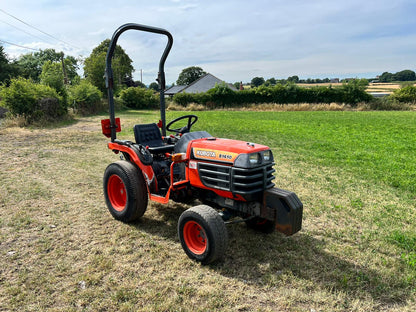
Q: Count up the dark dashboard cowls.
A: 1